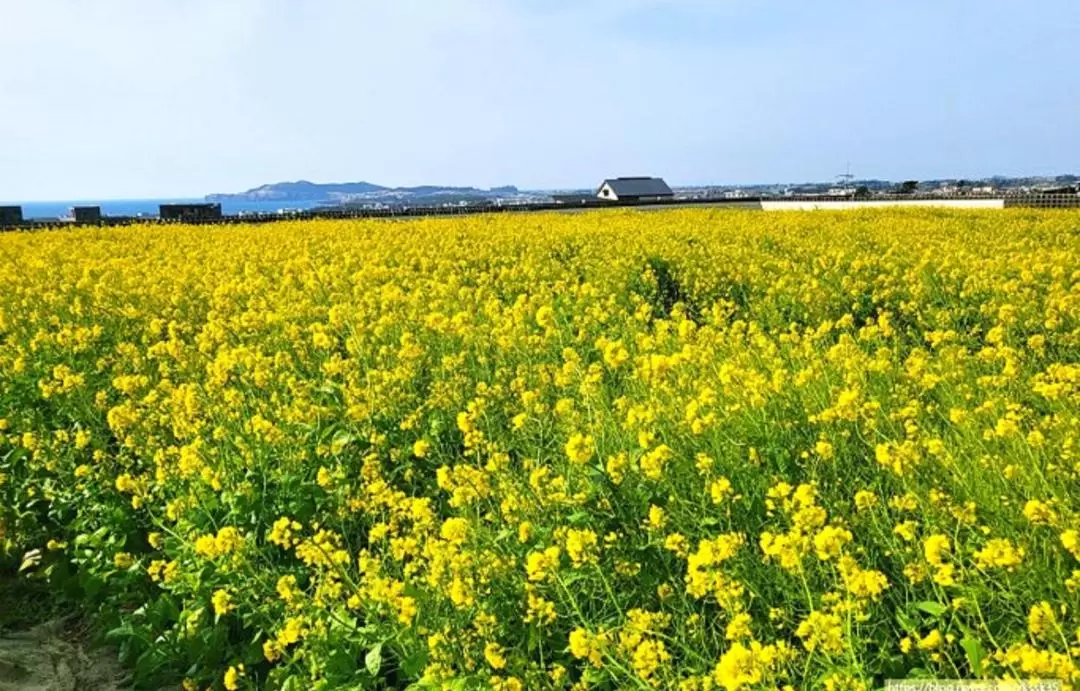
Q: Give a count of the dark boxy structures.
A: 3